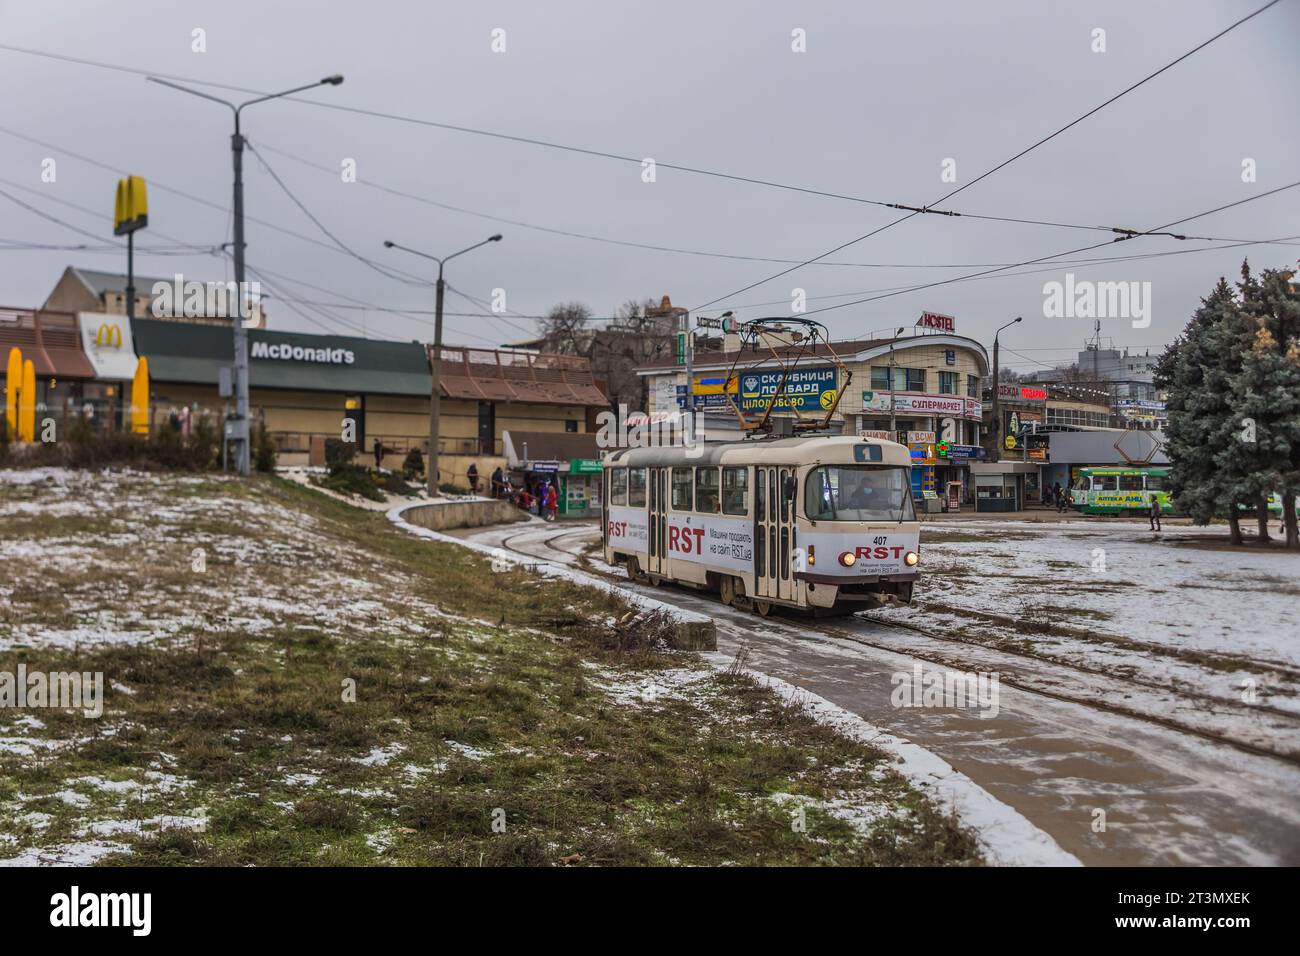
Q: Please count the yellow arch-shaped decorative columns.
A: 3